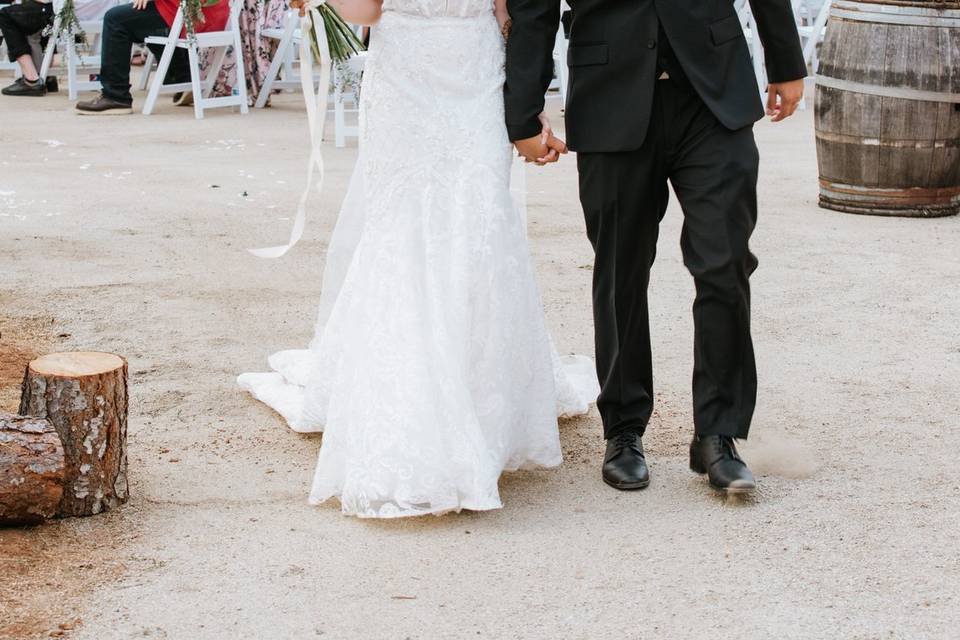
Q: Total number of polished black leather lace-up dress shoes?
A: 2